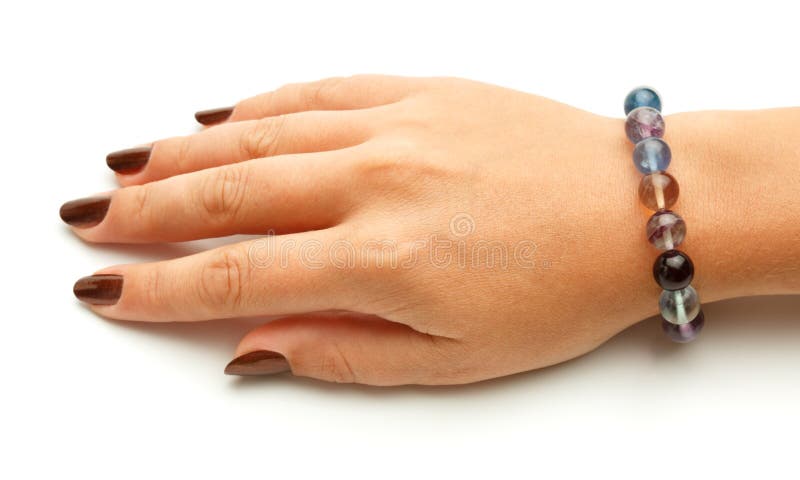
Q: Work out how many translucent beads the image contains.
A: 7